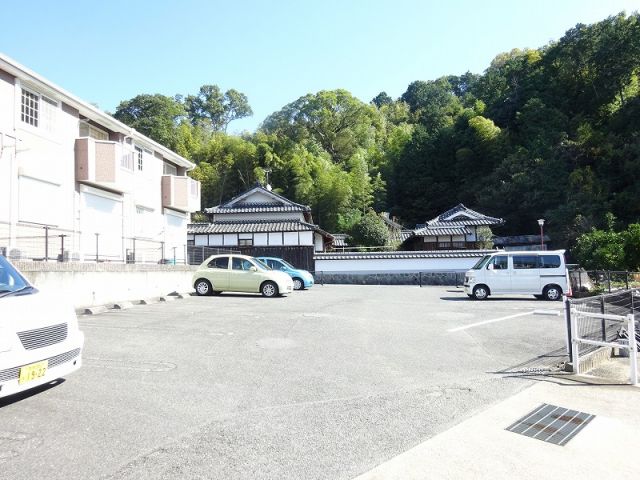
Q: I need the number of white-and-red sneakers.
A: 0